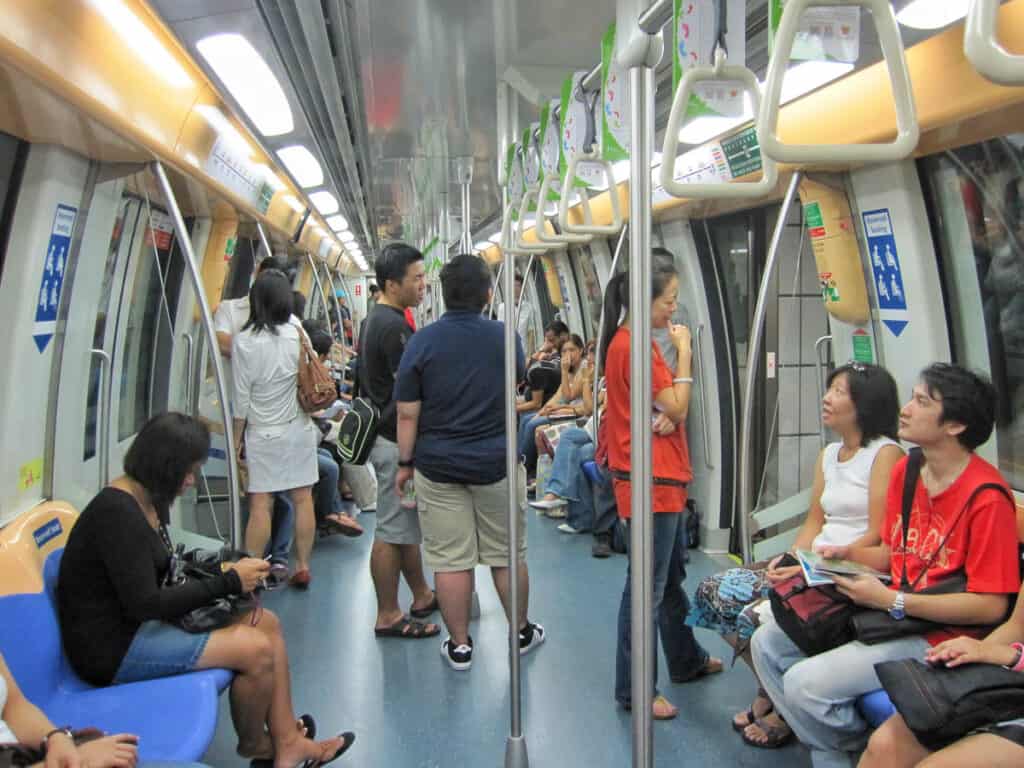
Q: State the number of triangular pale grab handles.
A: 7